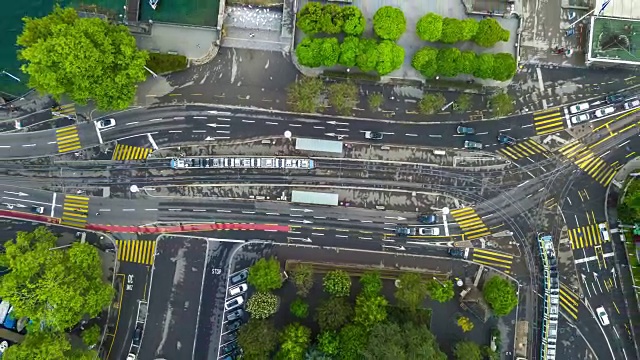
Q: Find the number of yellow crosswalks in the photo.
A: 12